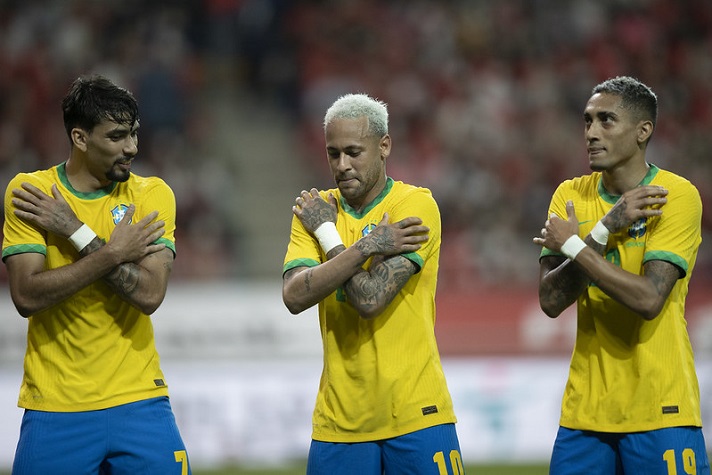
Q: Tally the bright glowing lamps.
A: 0